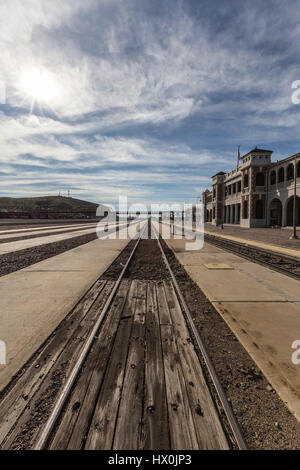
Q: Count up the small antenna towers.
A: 2